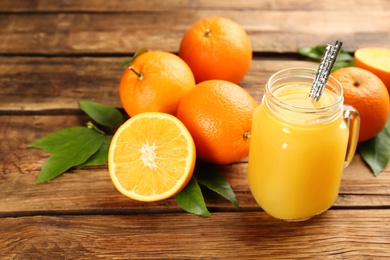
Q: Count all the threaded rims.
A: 1